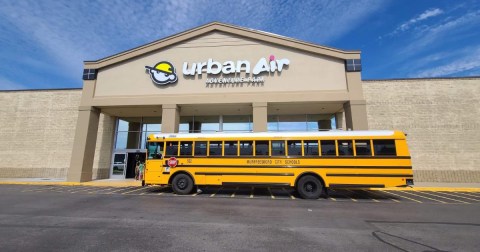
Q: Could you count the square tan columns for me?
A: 4